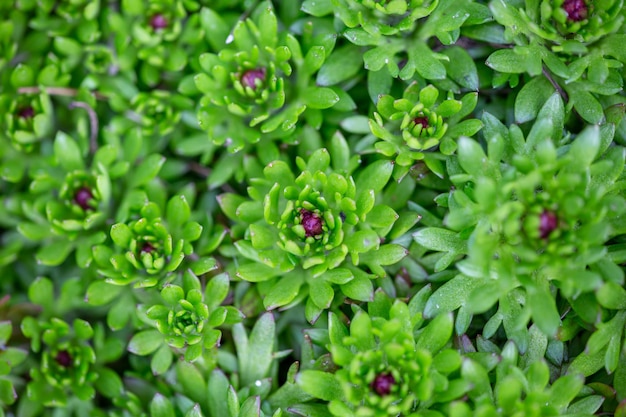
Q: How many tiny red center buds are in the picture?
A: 11